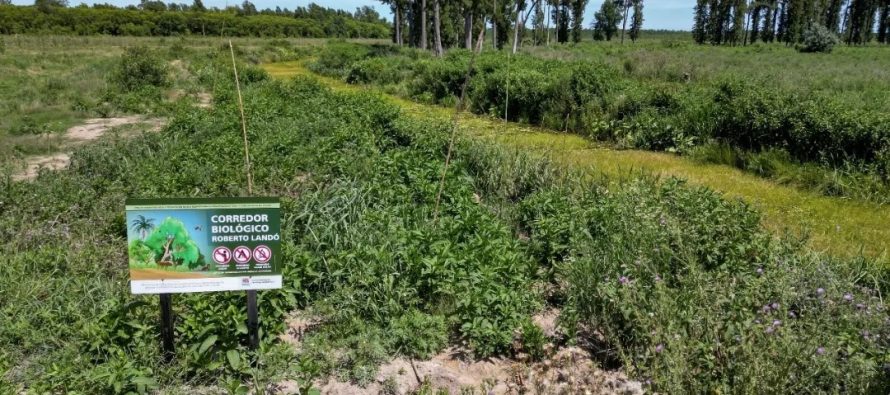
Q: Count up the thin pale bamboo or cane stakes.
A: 3